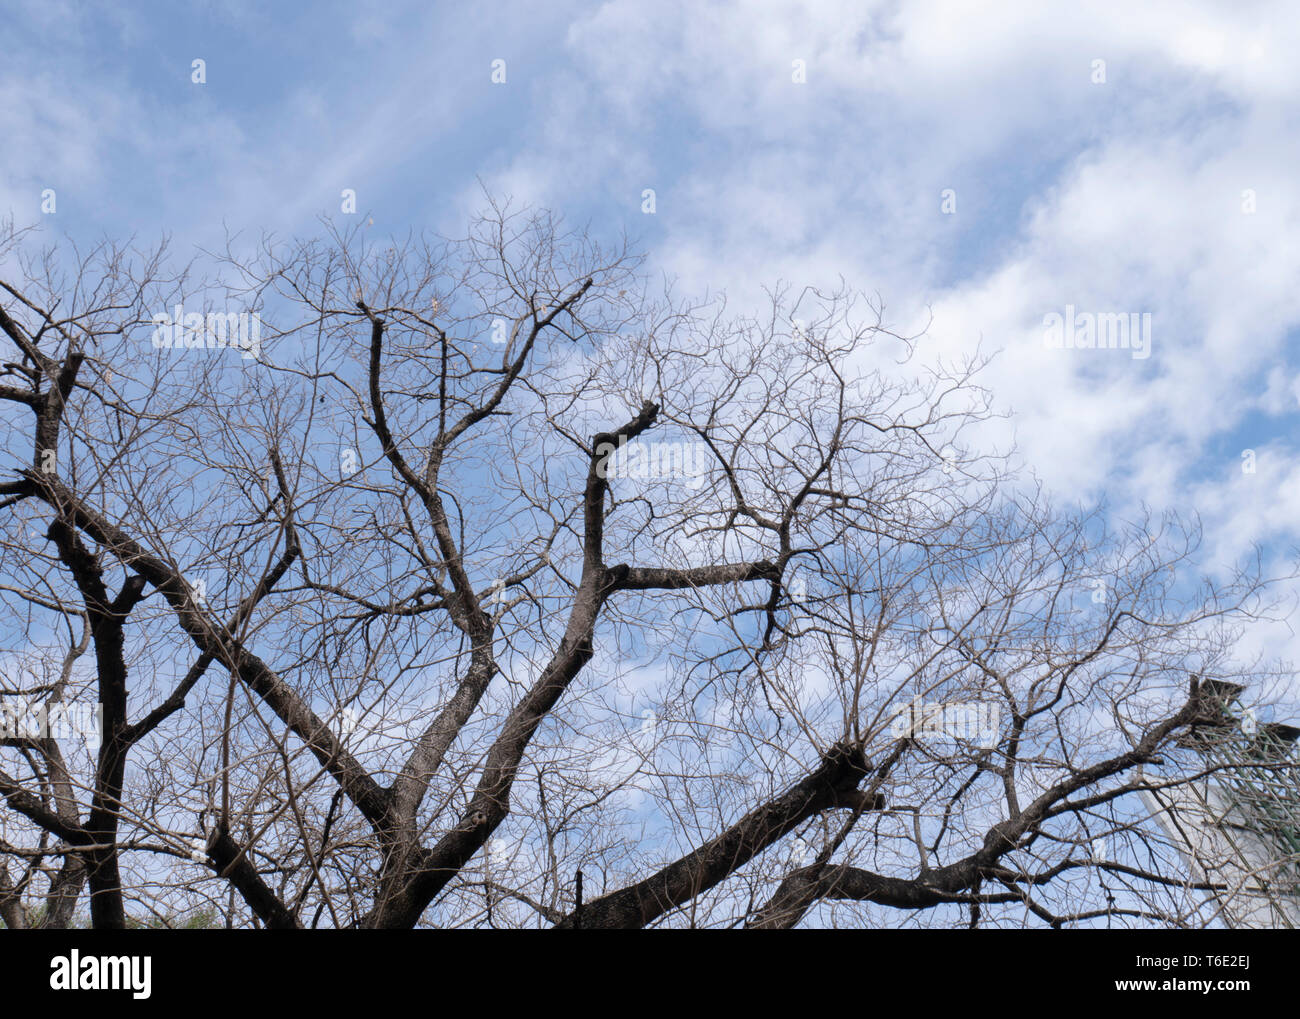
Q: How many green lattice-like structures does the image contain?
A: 1